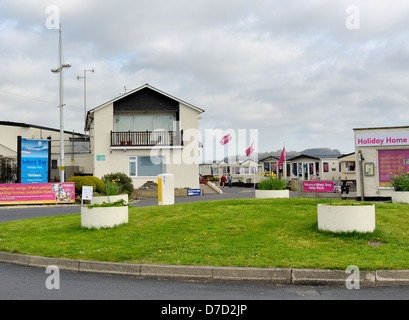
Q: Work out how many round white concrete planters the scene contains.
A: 5